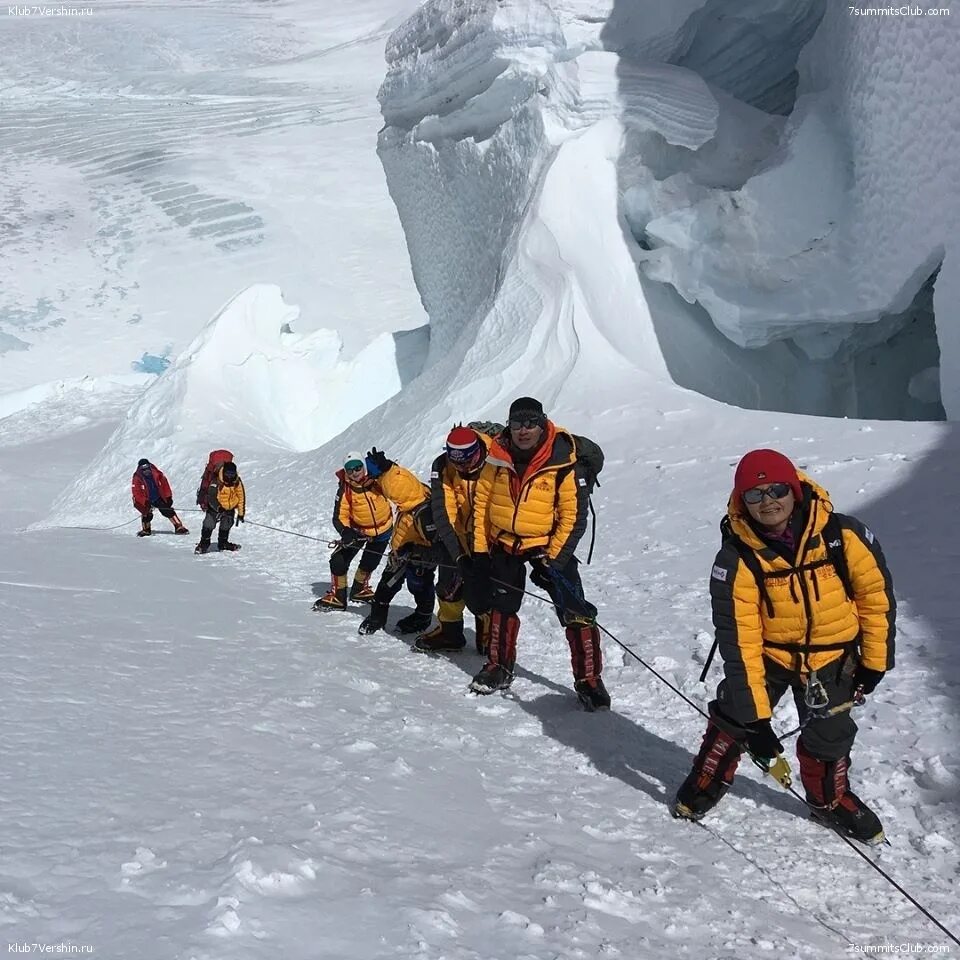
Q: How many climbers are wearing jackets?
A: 7